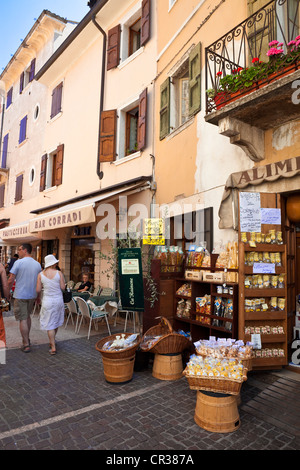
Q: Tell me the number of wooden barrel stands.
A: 3